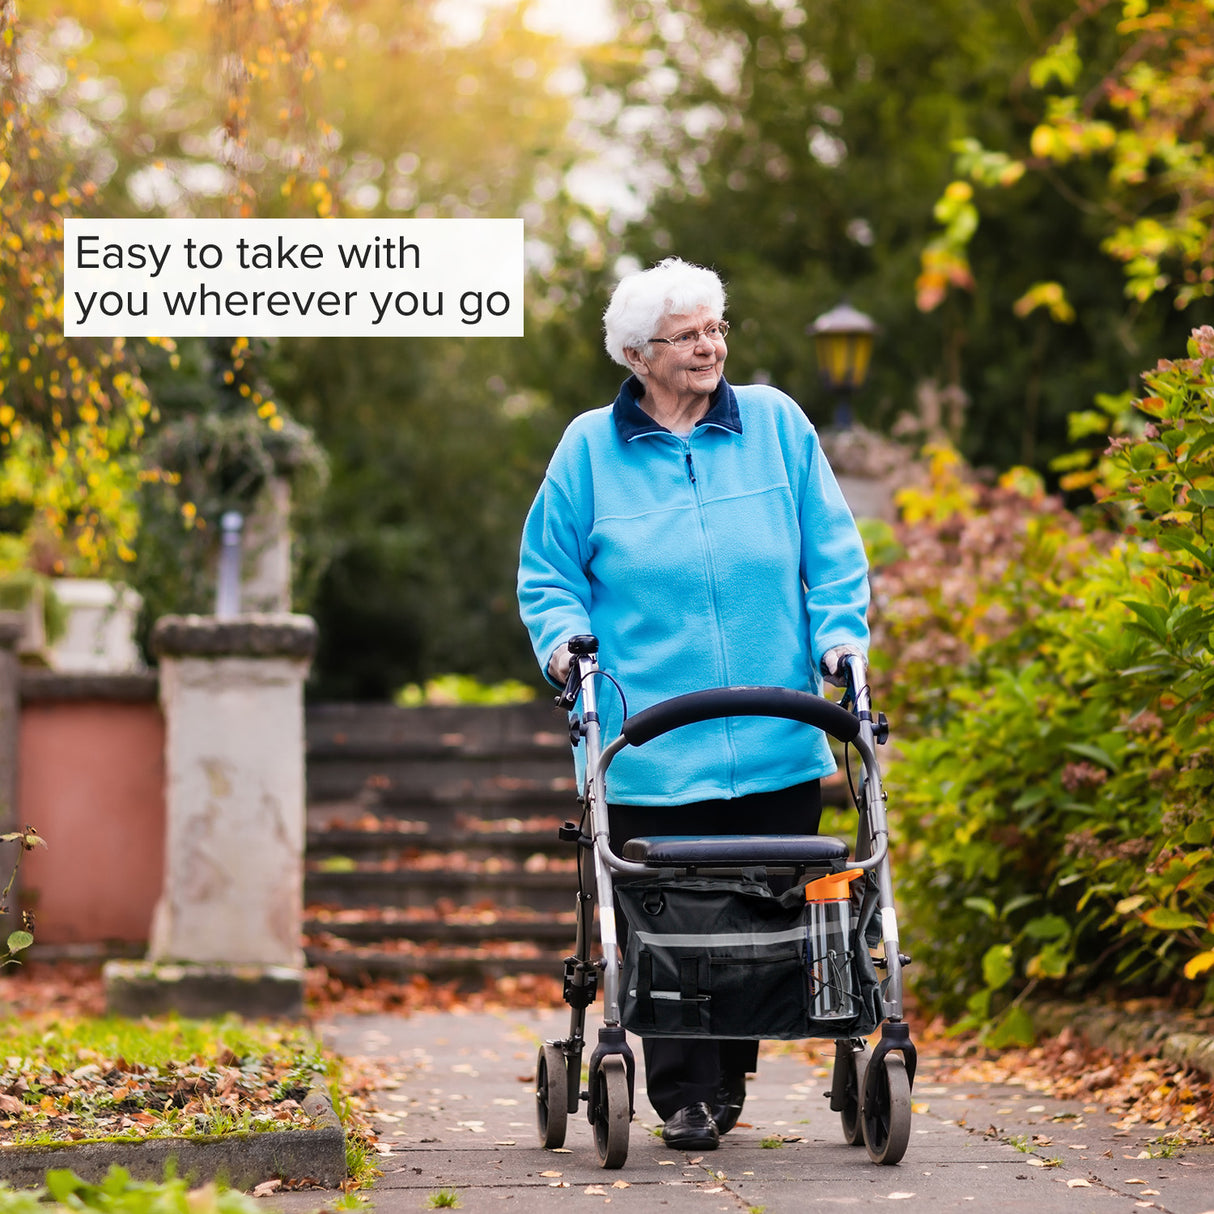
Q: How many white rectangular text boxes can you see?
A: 1